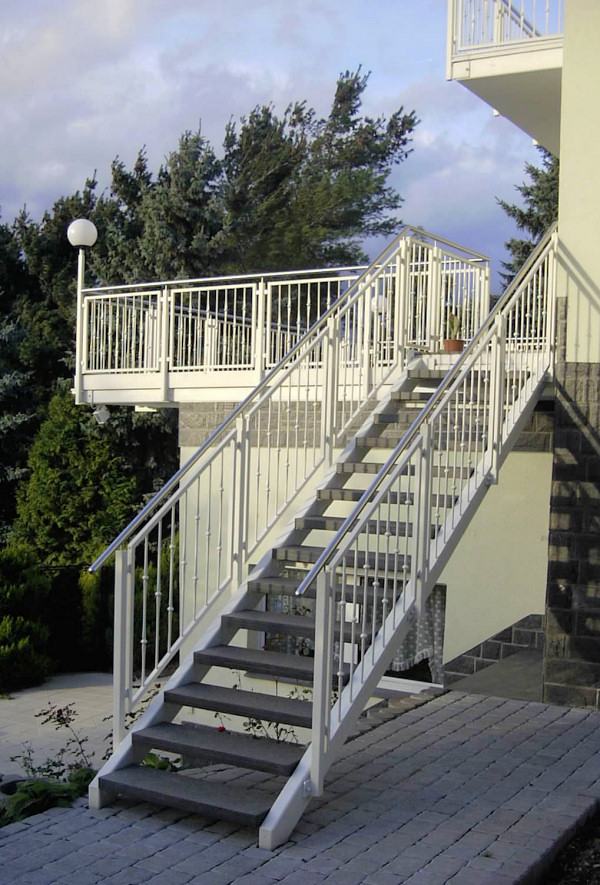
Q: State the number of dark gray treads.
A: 14